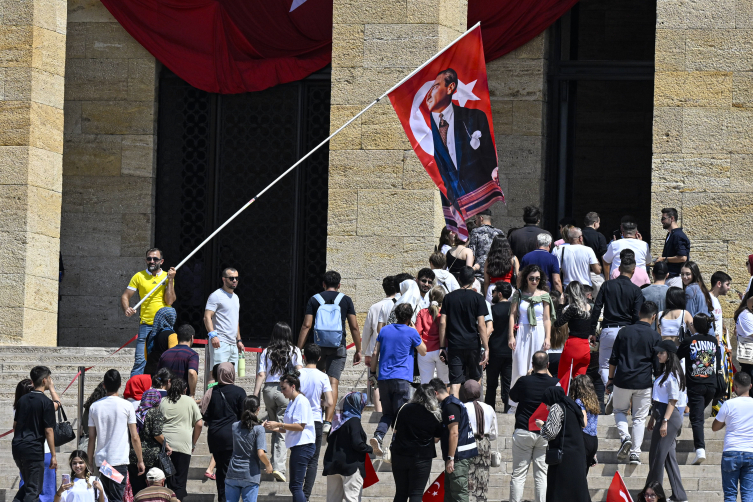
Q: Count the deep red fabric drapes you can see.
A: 2